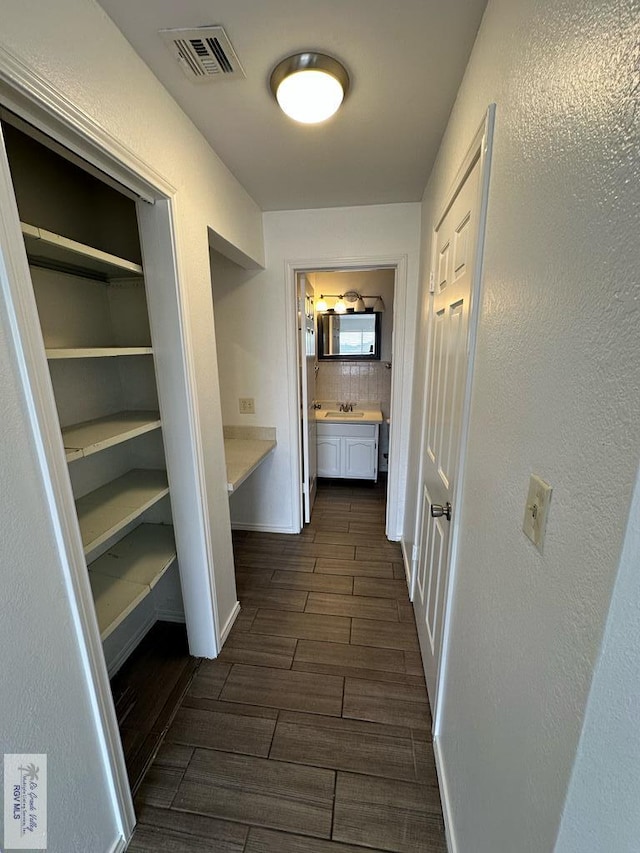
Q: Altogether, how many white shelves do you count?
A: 5